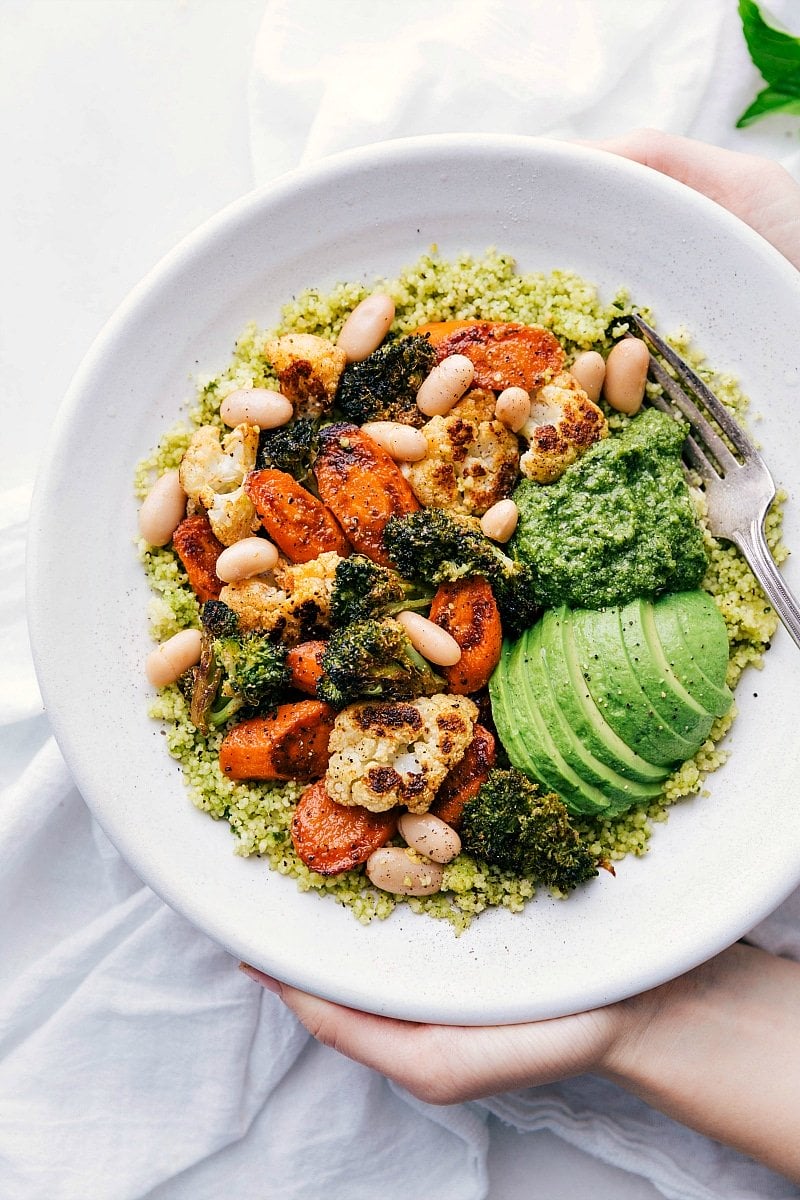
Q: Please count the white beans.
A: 14